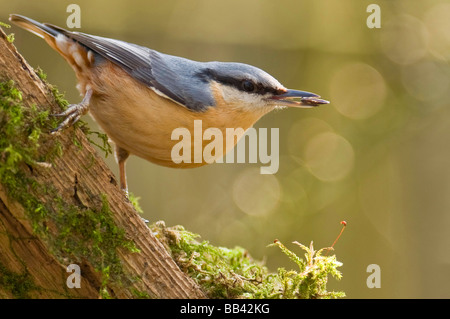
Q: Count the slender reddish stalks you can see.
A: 1